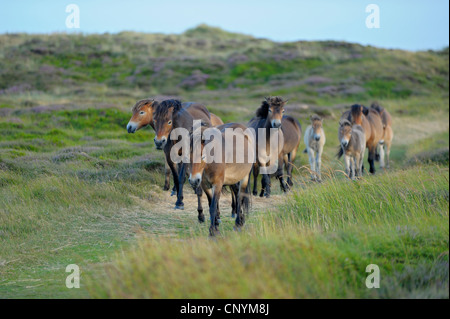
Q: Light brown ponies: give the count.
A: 2